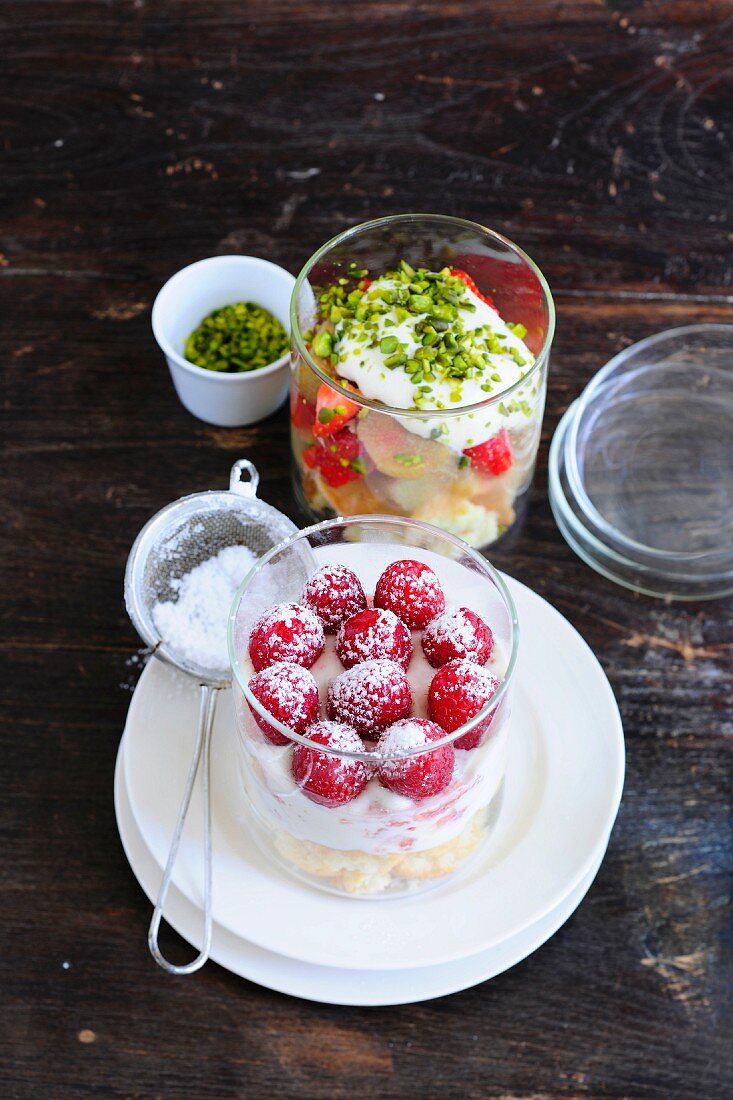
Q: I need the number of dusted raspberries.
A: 10